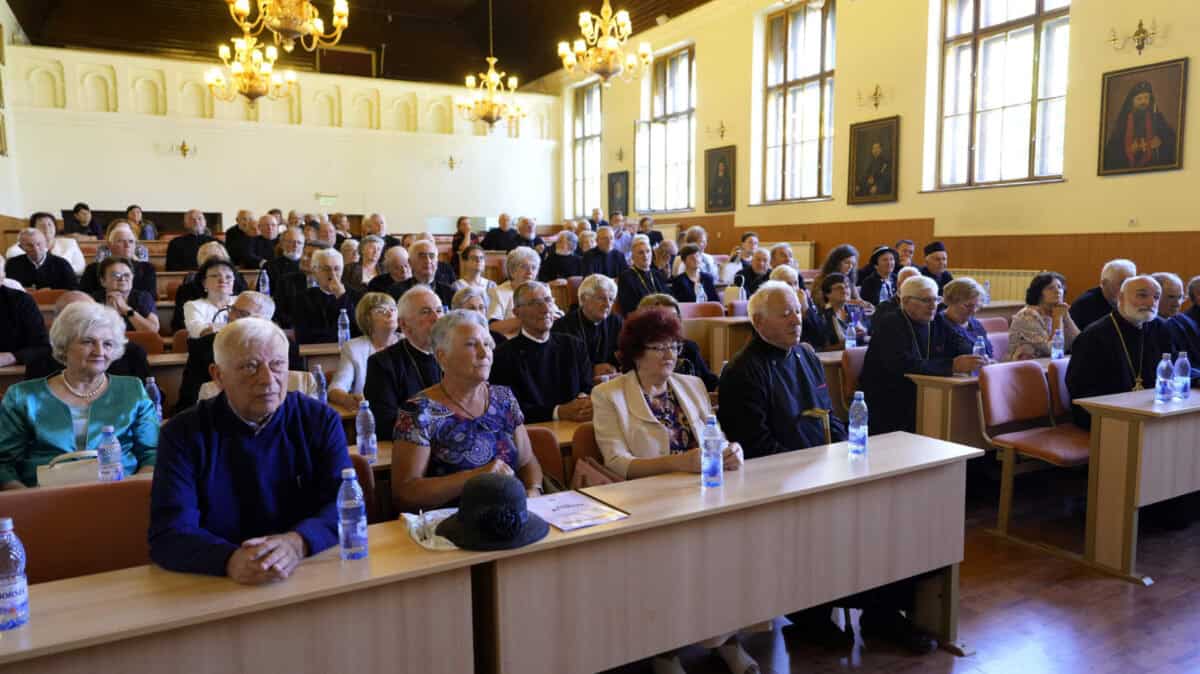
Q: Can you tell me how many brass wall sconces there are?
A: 6